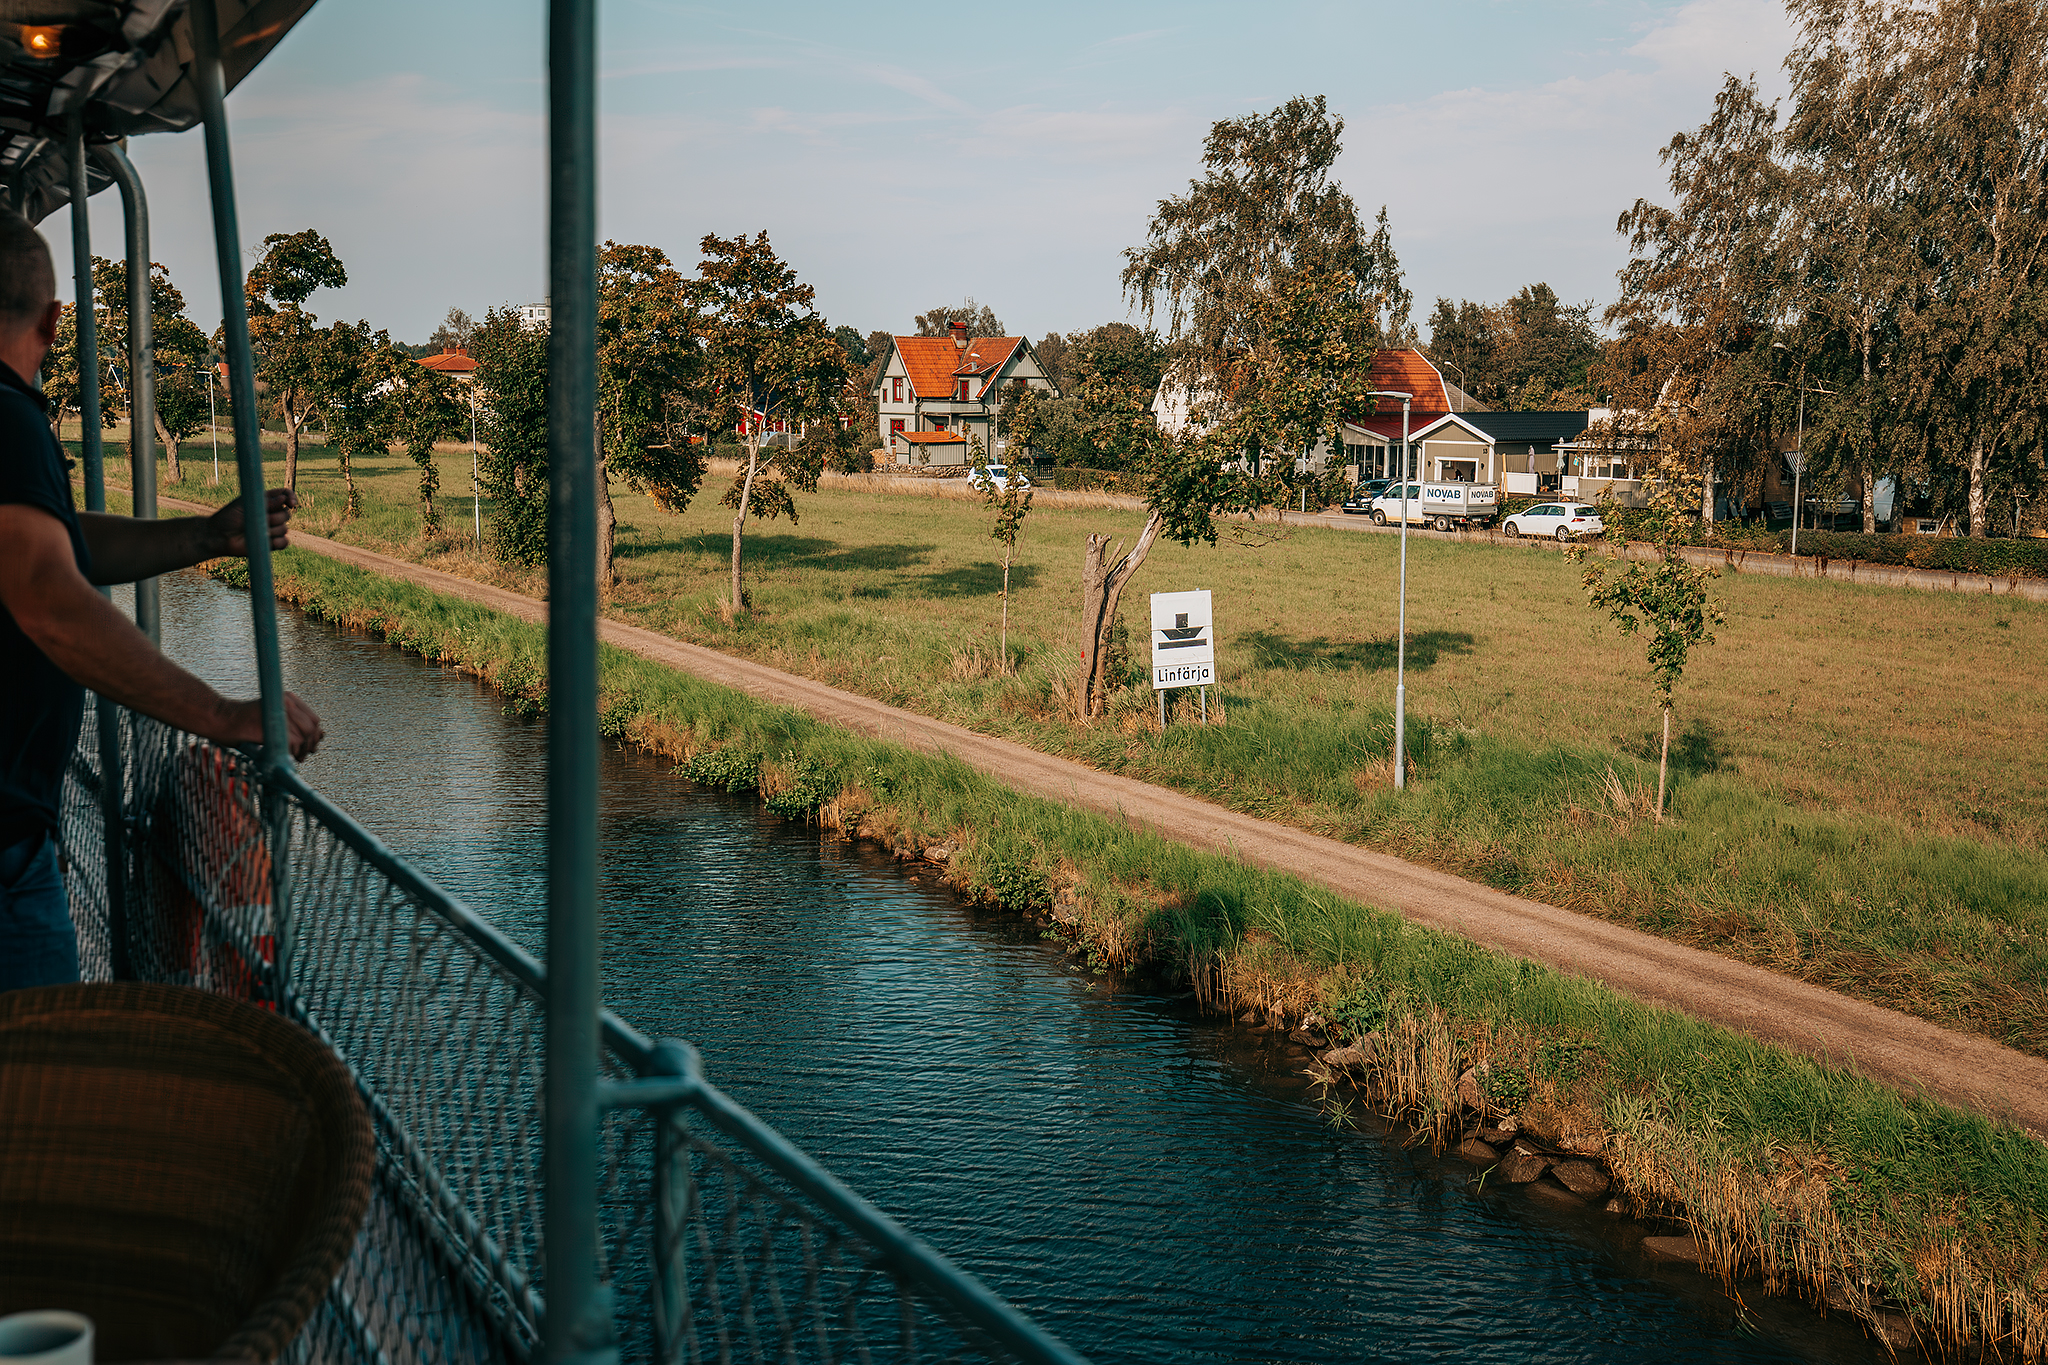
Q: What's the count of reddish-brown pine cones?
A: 0